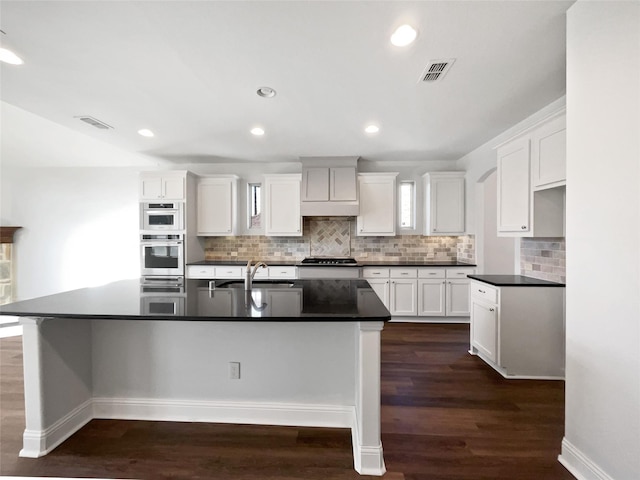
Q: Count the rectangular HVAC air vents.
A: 2